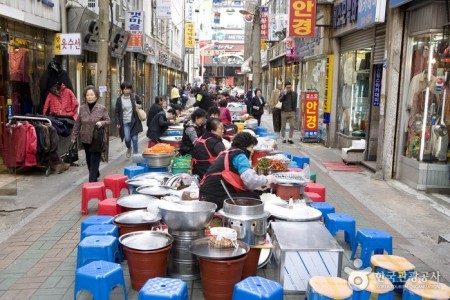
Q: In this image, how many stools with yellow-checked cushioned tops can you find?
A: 4